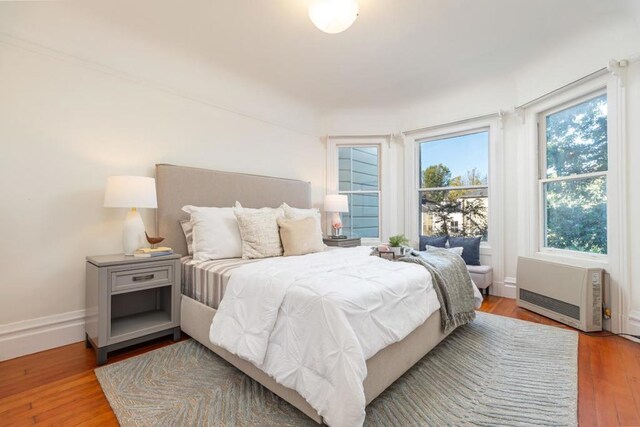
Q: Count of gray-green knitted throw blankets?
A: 1